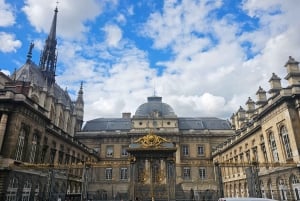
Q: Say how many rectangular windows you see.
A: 8